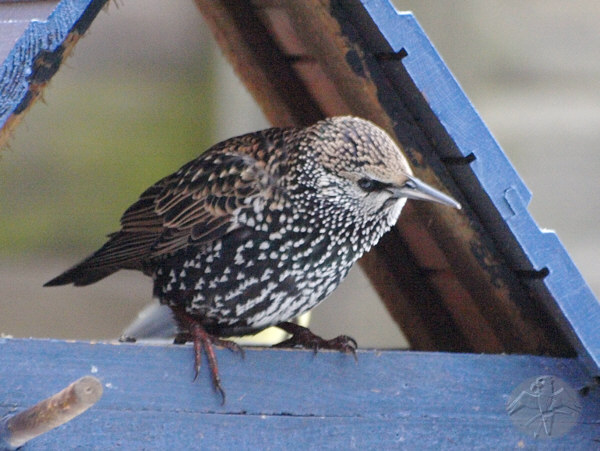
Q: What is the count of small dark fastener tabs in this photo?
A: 3